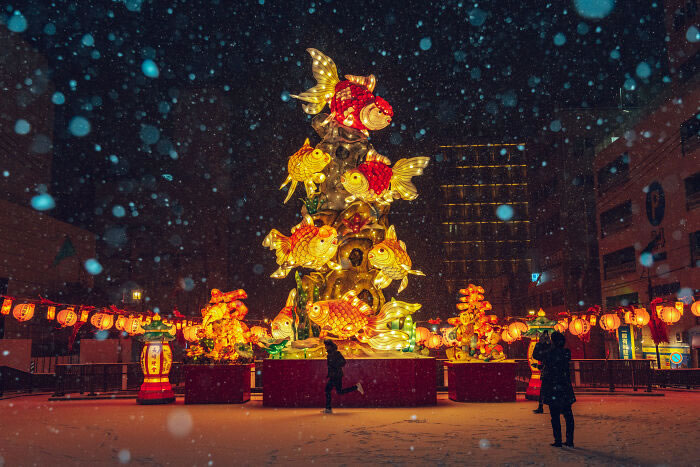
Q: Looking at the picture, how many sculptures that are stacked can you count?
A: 7